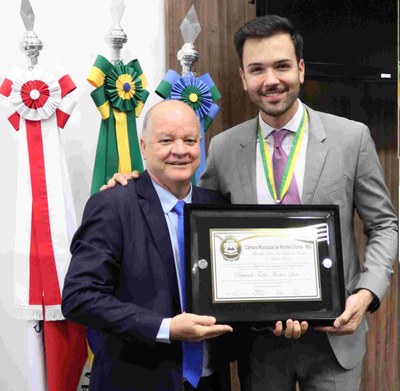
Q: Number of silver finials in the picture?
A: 3